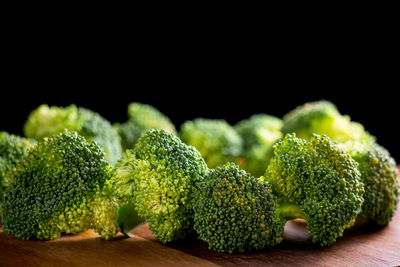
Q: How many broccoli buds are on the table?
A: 11